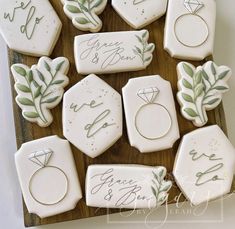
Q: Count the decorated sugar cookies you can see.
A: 12